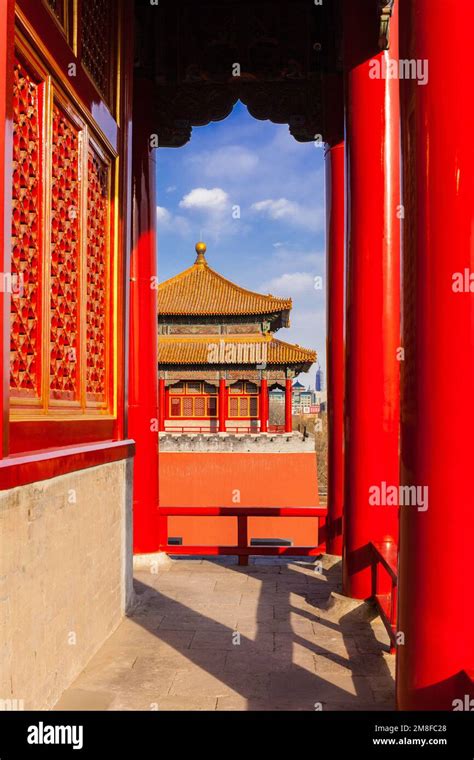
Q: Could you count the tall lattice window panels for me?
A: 3